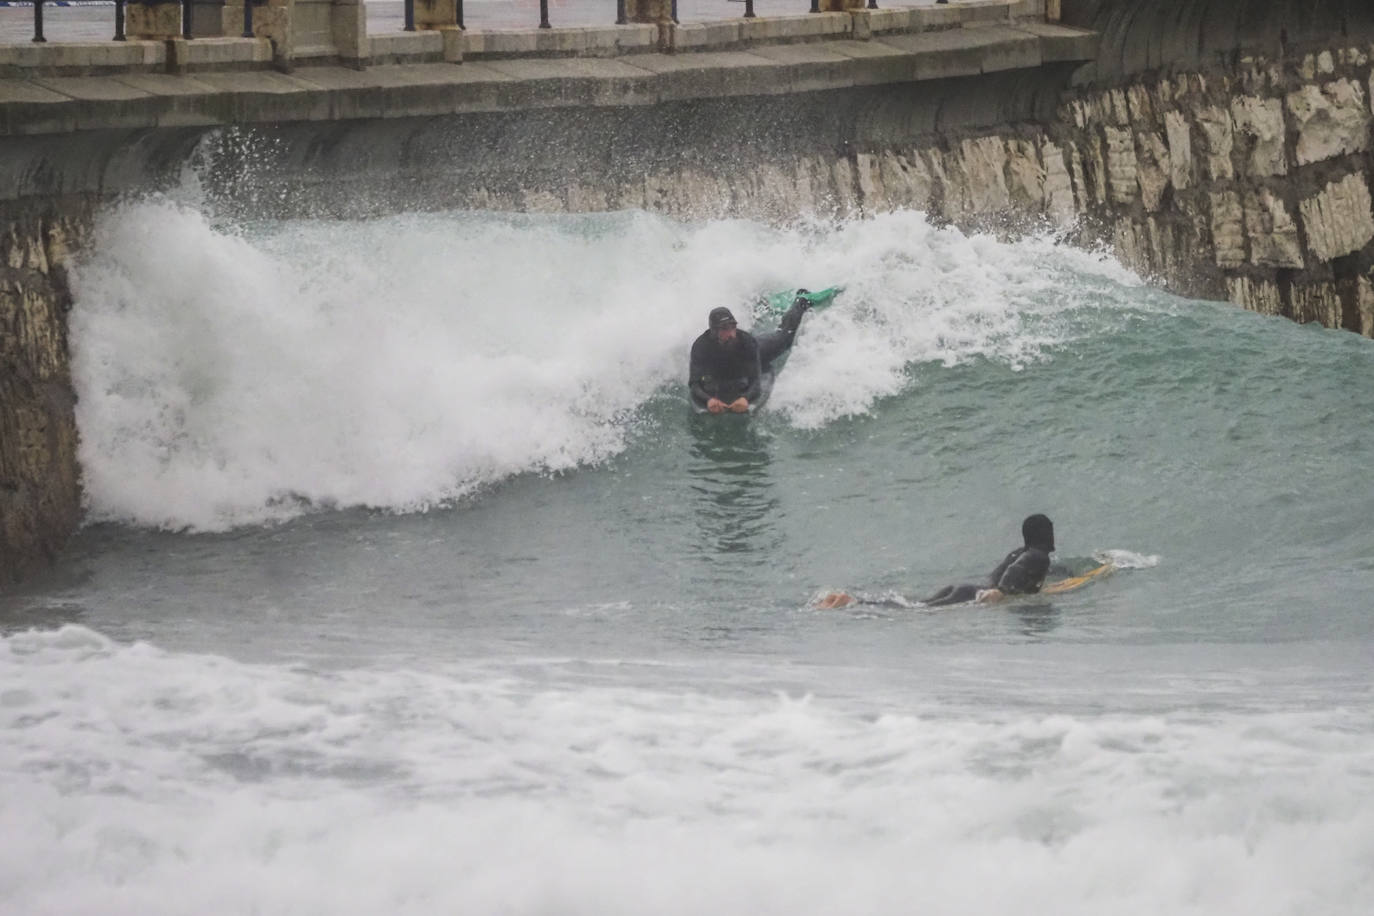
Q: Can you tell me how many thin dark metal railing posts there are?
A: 13